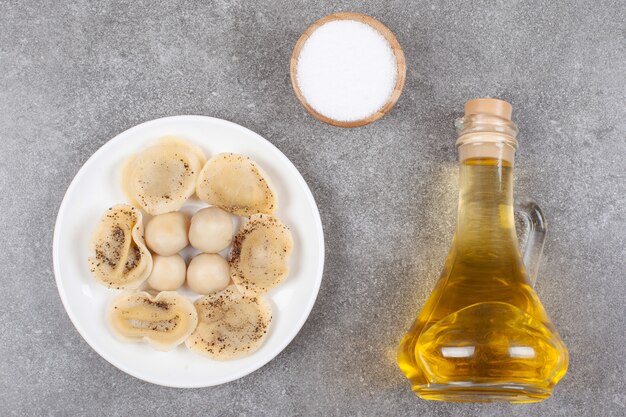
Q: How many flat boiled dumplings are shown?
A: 6